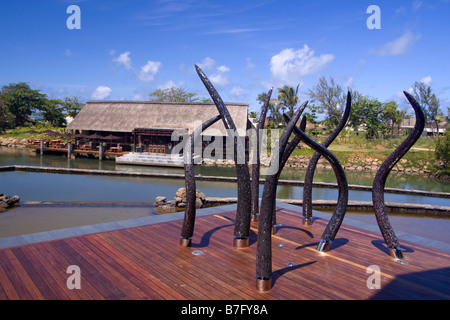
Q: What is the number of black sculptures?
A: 8